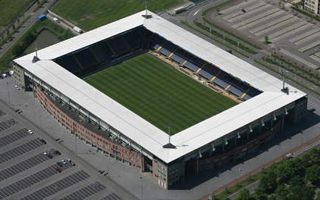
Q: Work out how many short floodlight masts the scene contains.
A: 4